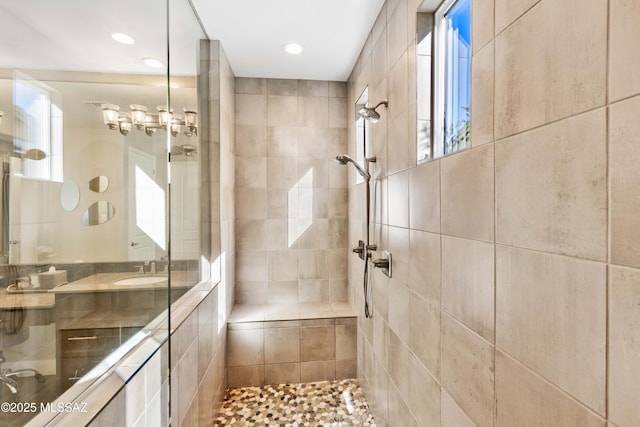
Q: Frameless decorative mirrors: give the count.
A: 3